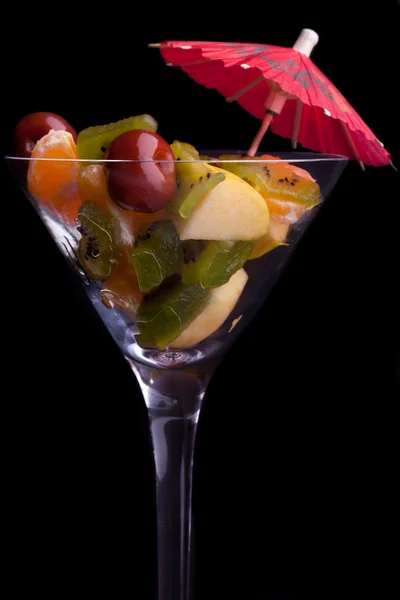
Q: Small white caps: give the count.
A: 1